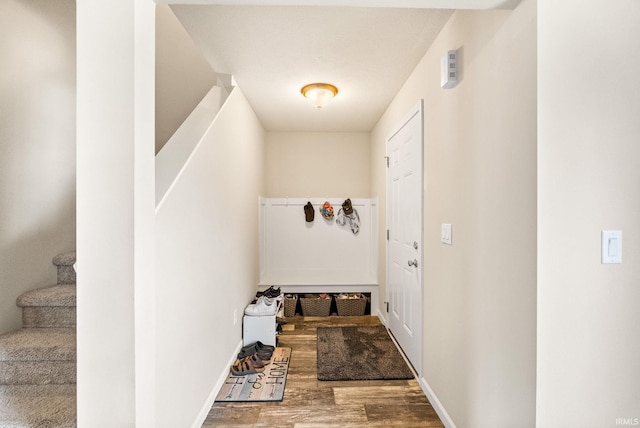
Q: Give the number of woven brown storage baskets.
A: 3